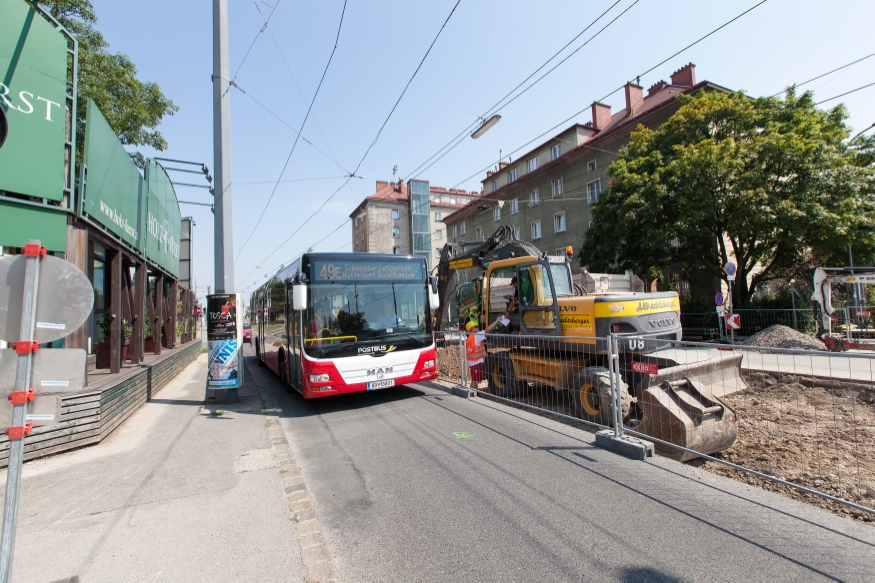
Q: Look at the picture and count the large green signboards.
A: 3